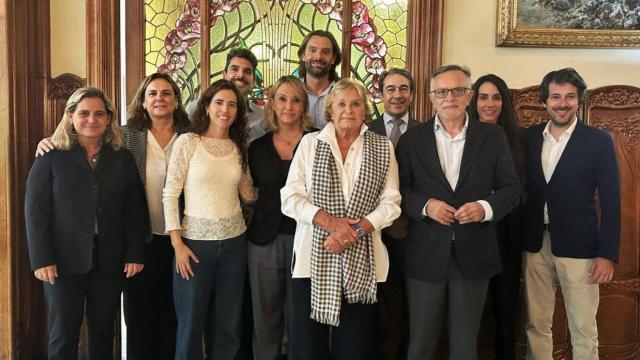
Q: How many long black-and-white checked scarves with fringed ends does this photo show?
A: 1